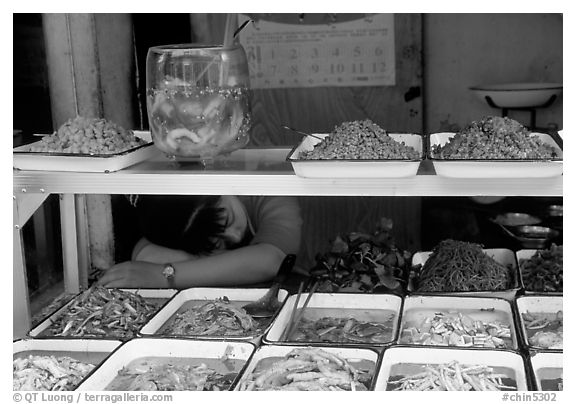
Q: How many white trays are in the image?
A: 15